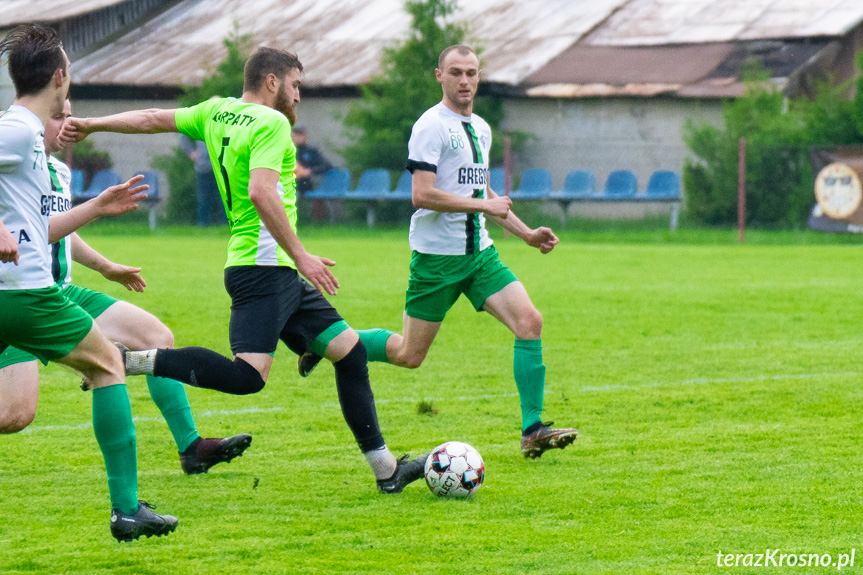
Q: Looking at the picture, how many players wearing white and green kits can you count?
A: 3